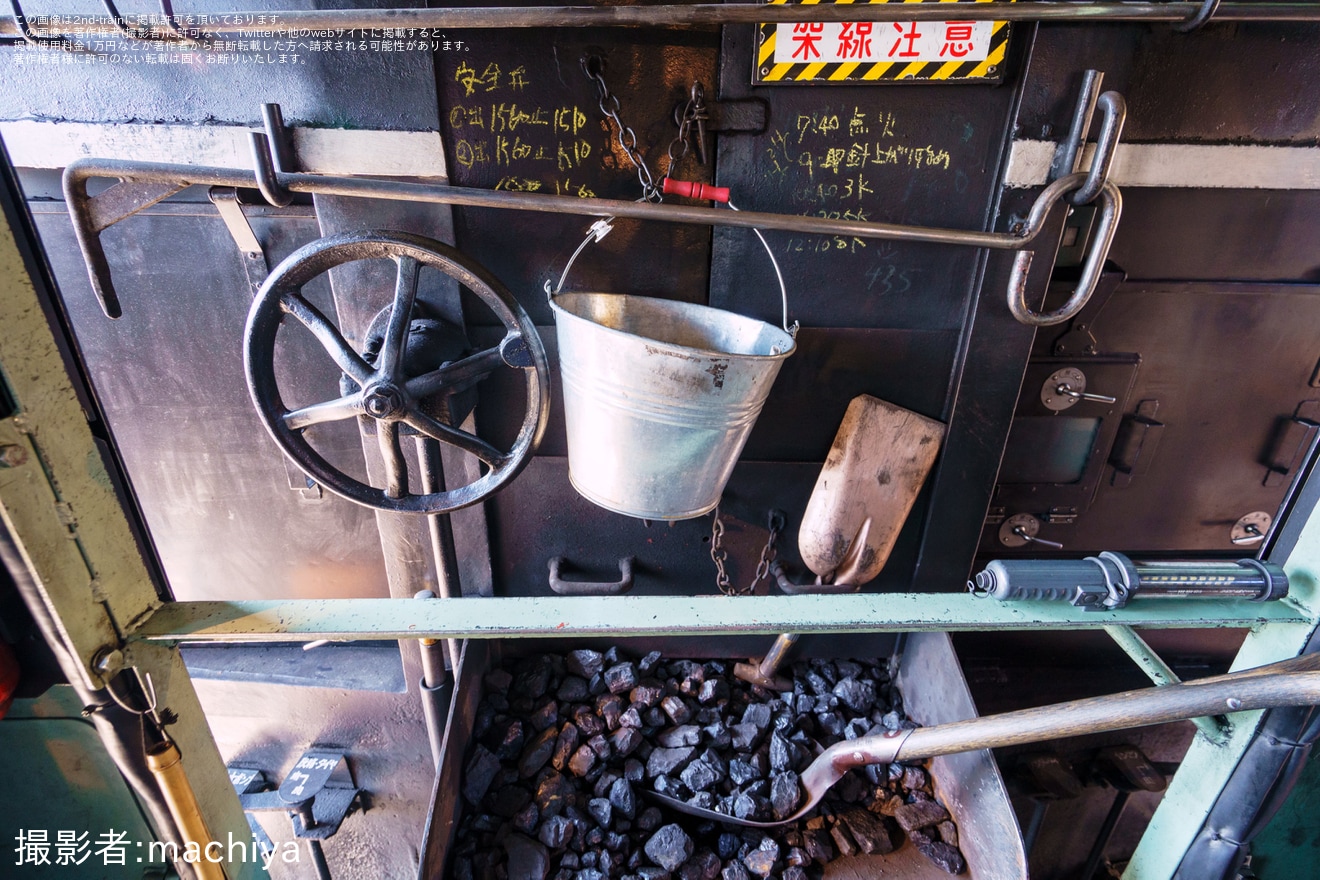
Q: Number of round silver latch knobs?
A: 3